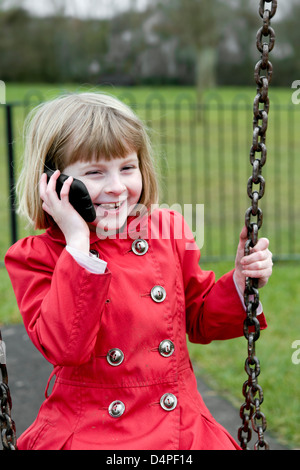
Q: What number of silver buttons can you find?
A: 6